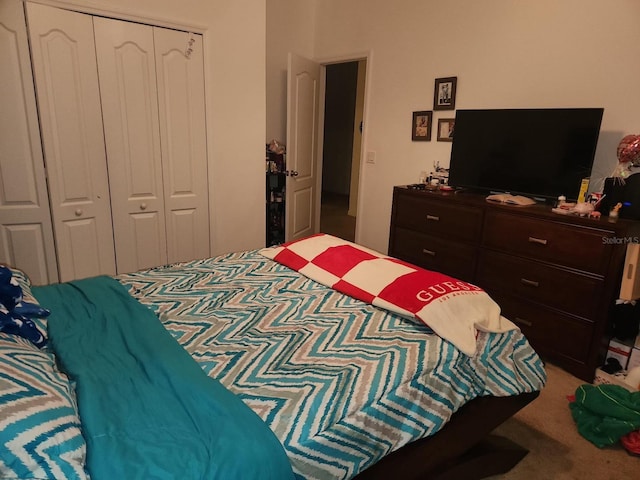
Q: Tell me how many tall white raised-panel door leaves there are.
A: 5